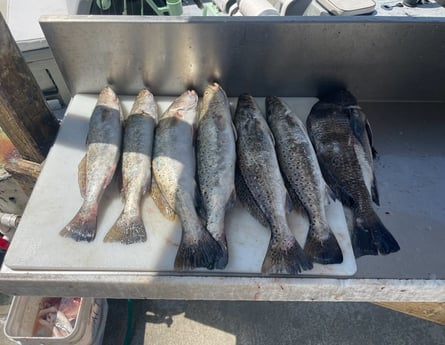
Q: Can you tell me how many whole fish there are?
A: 7